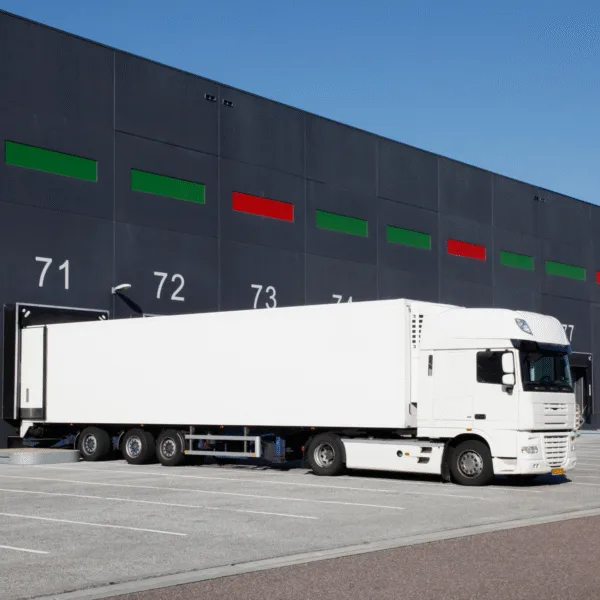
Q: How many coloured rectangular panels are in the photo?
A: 9